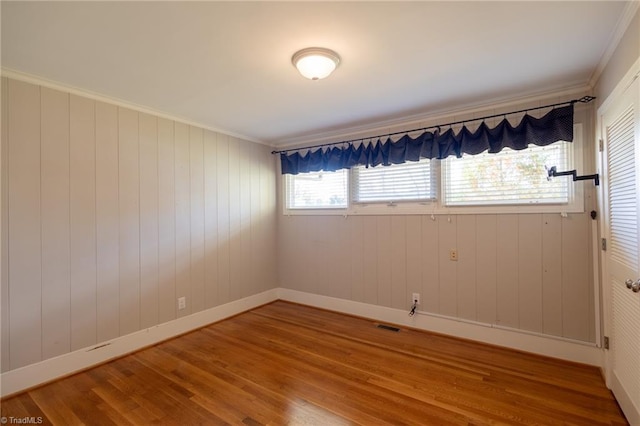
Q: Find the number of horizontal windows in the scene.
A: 3